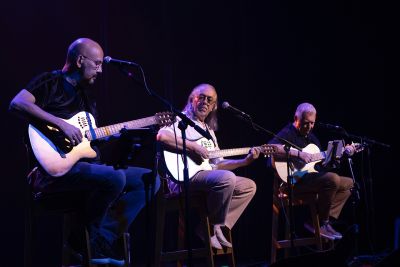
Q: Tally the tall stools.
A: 3